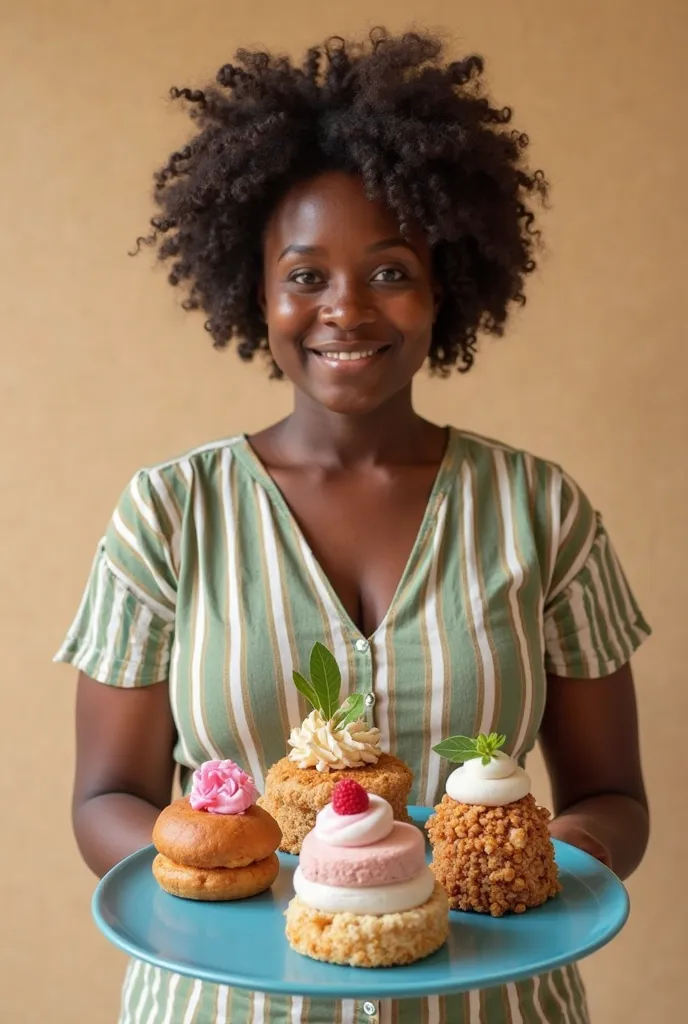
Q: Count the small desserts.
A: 4